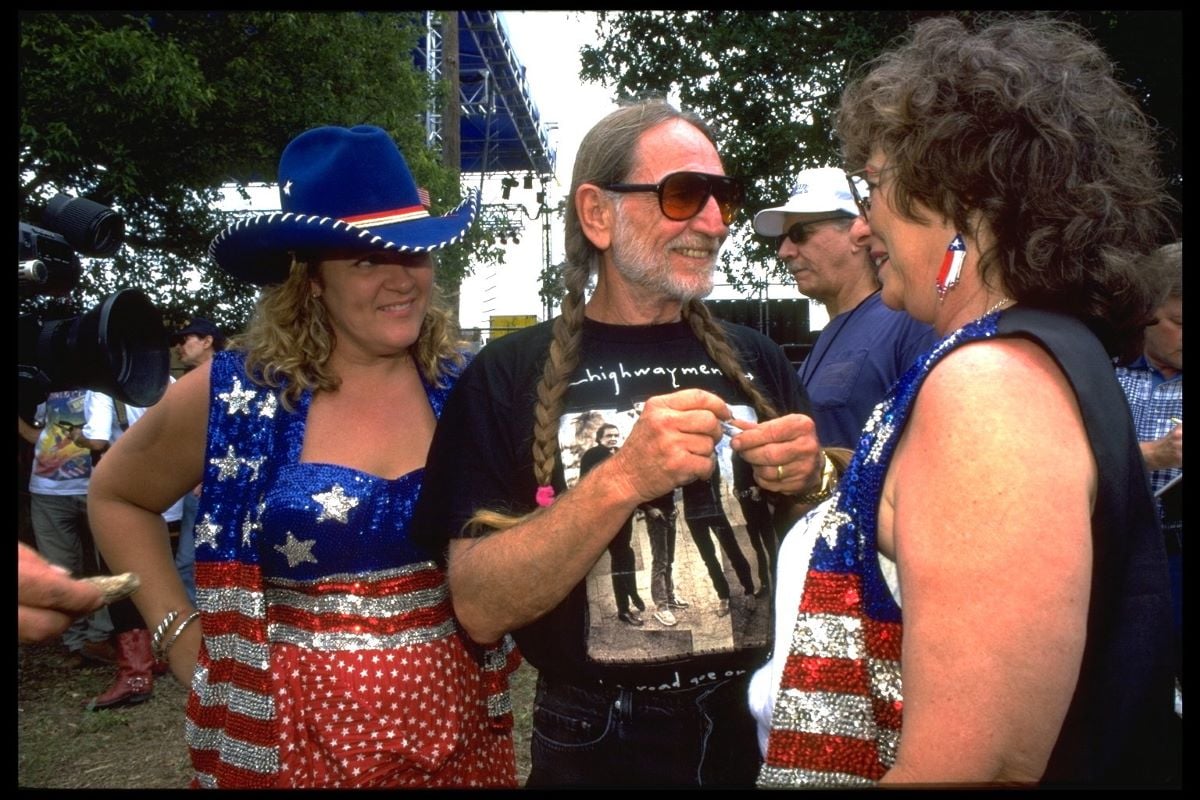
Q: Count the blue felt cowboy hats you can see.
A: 1